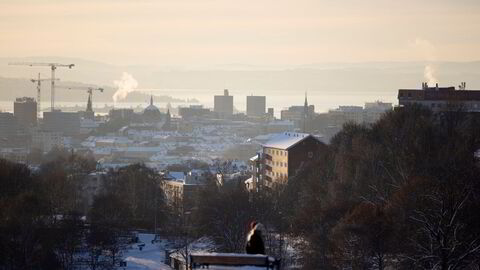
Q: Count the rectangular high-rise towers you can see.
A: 2